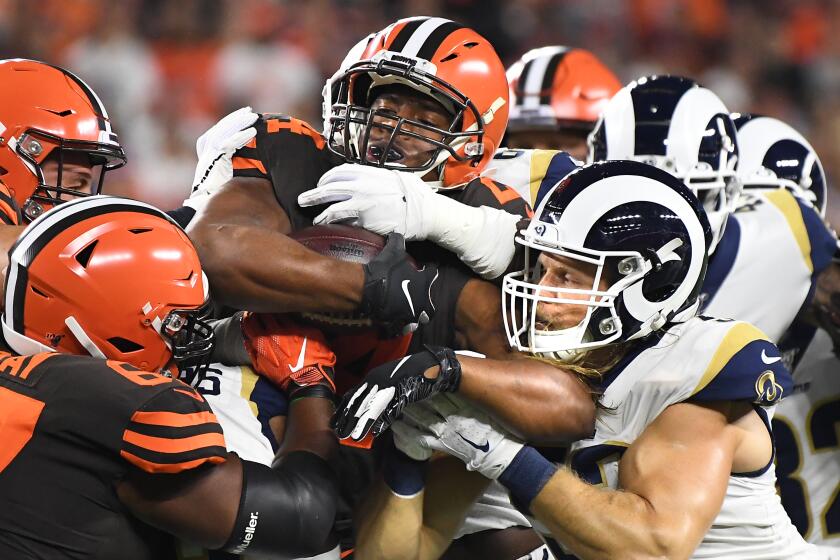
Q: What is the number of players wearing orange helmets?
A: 4